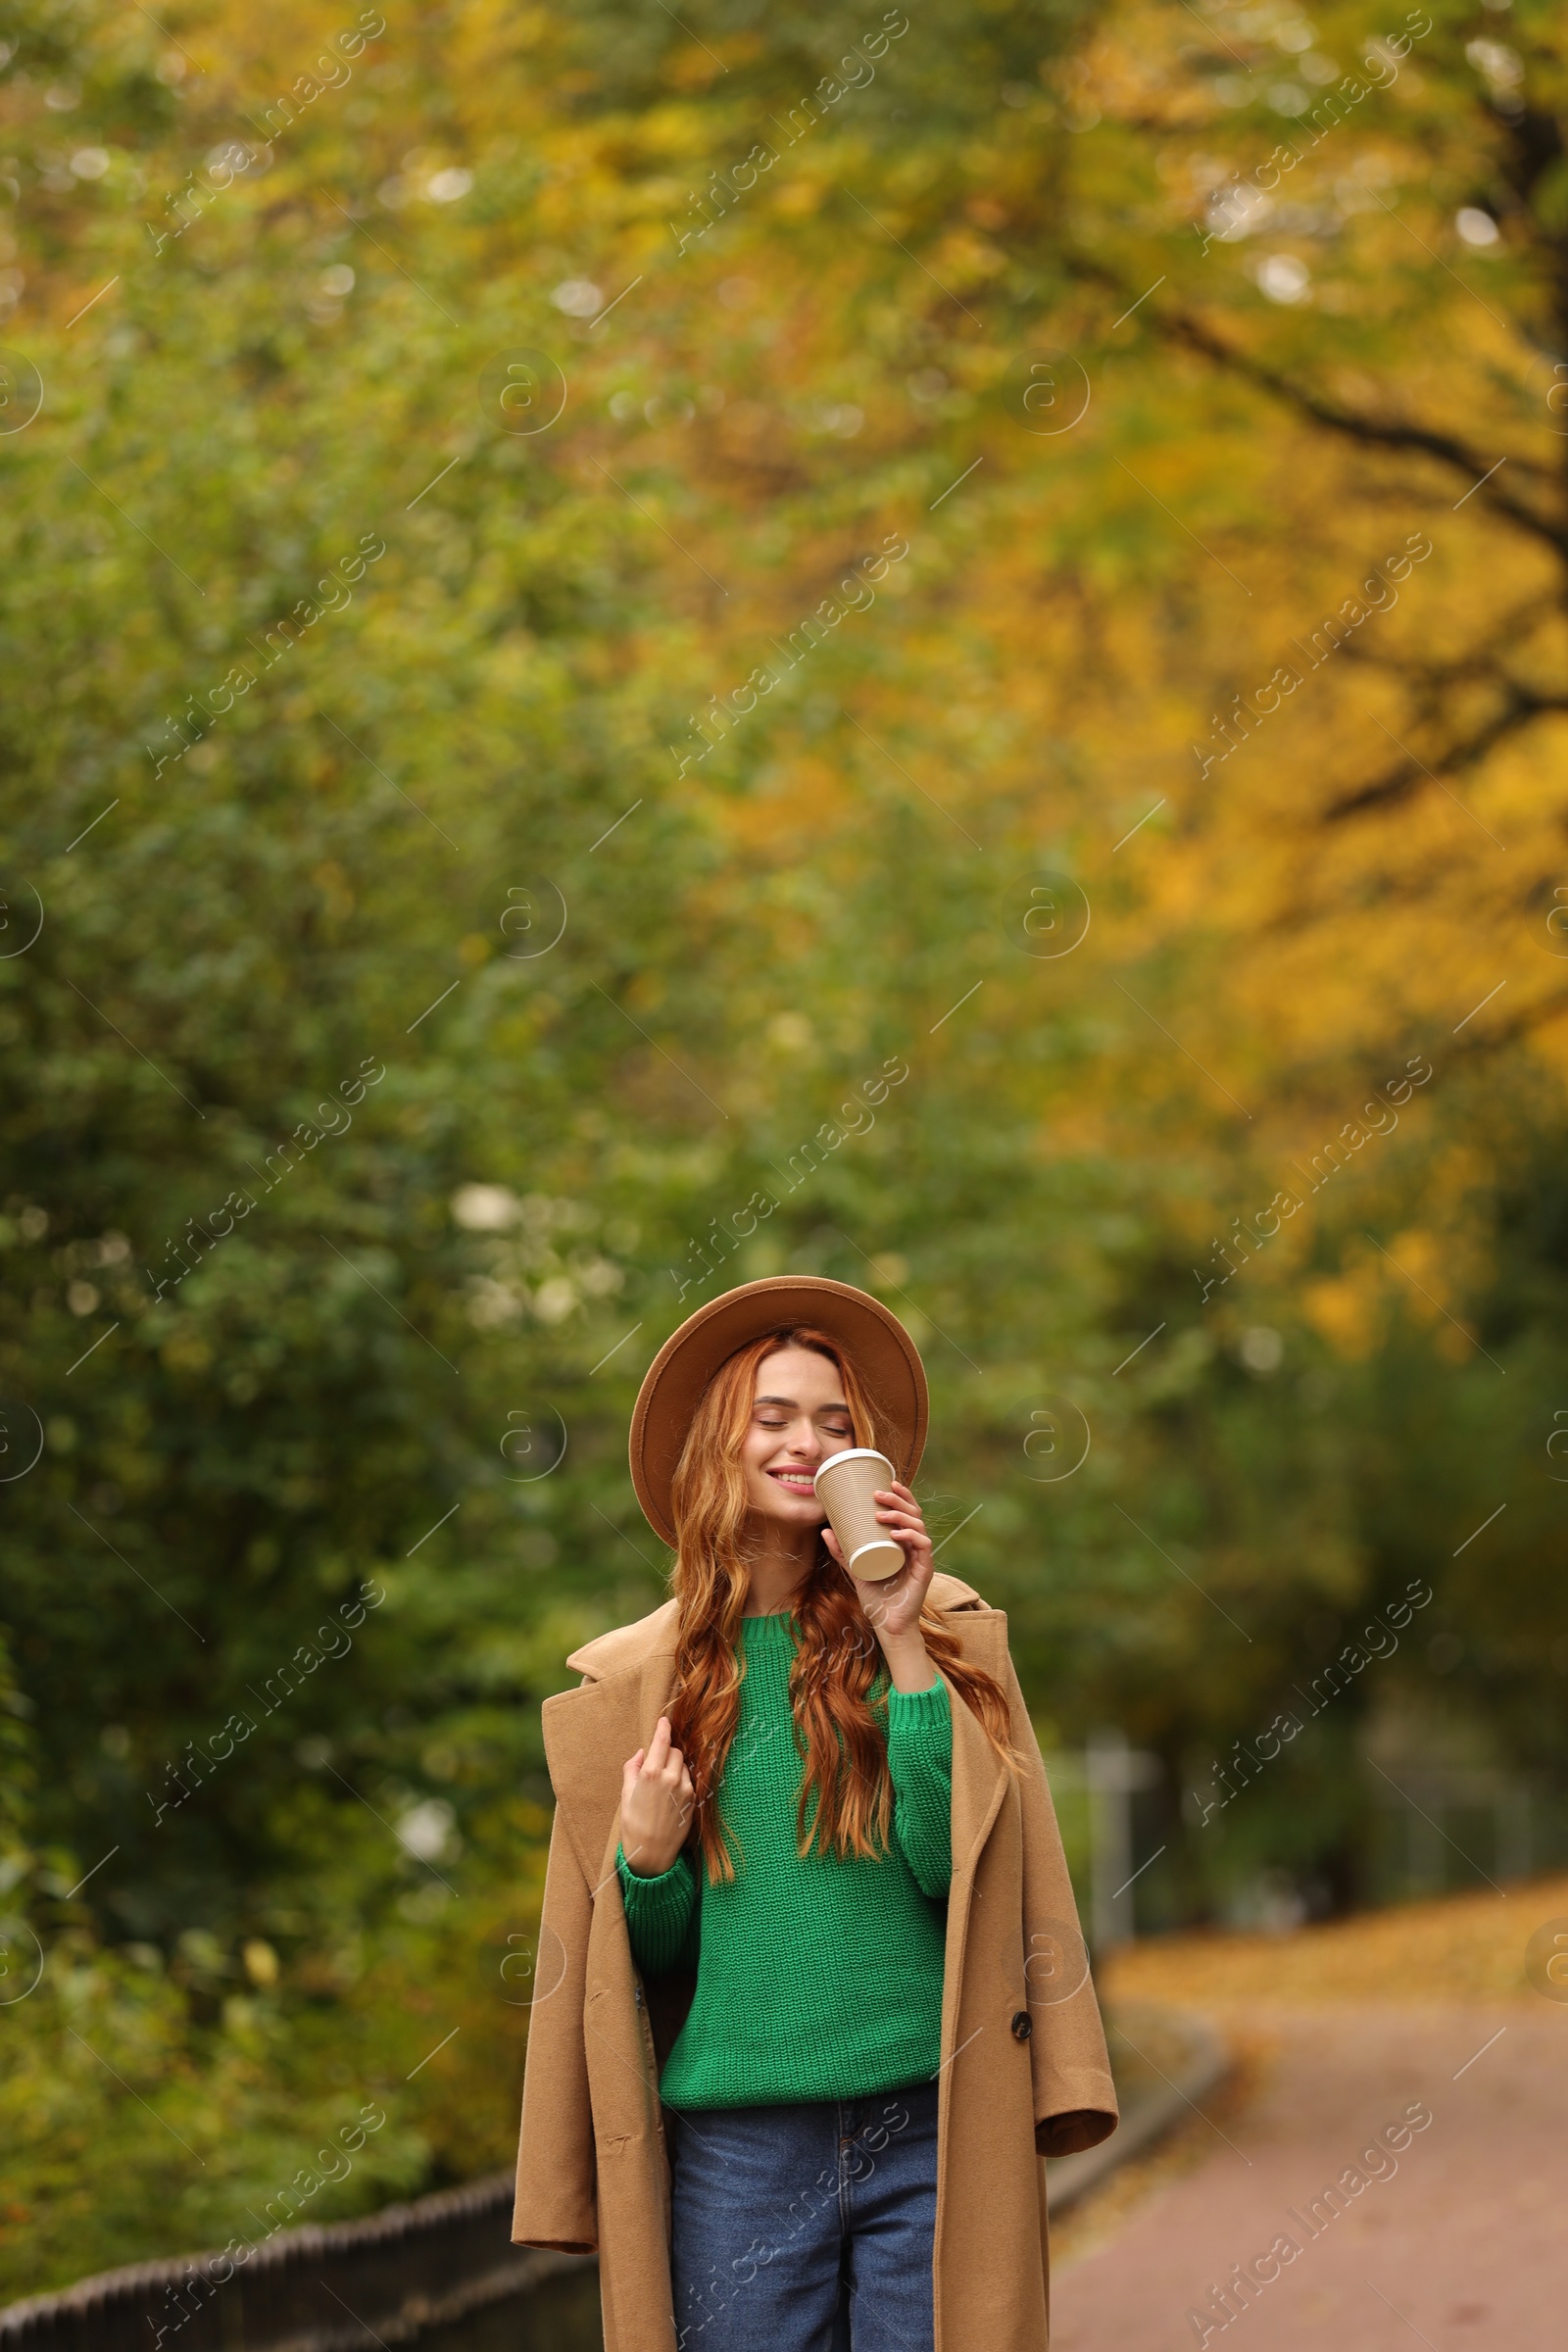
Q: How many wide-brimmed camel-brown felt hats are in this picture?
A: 1